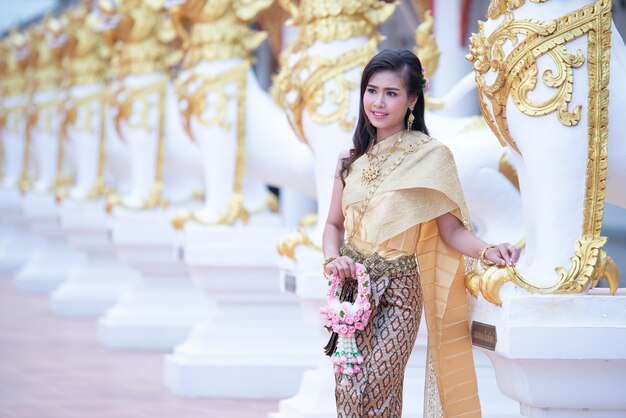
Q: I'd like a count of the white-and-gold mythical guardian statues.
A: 7